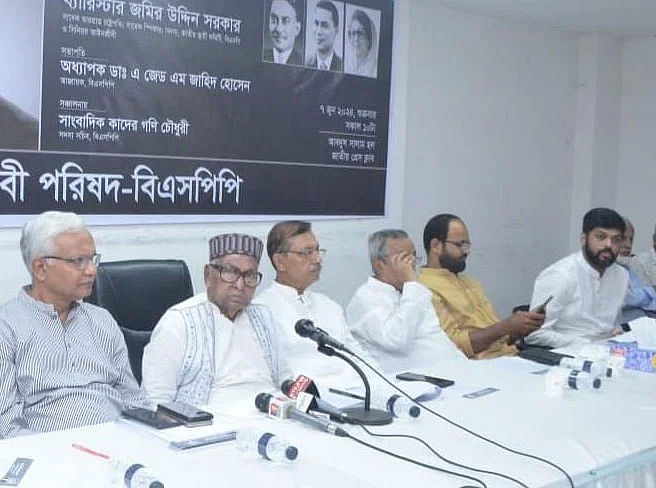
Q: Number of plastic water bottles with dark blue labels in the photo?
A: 5